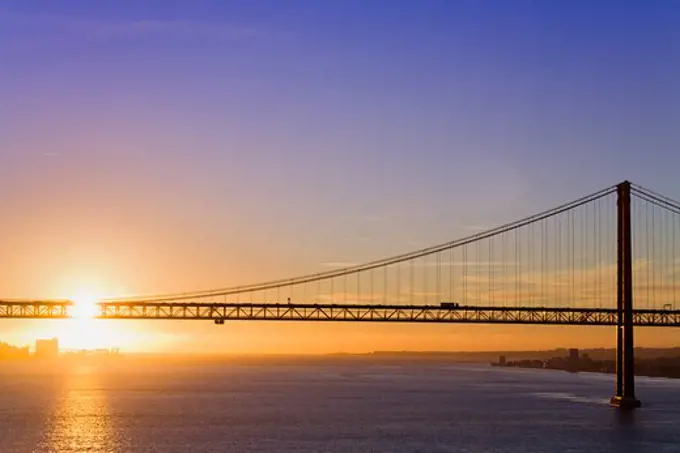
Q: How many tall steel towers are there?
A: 1